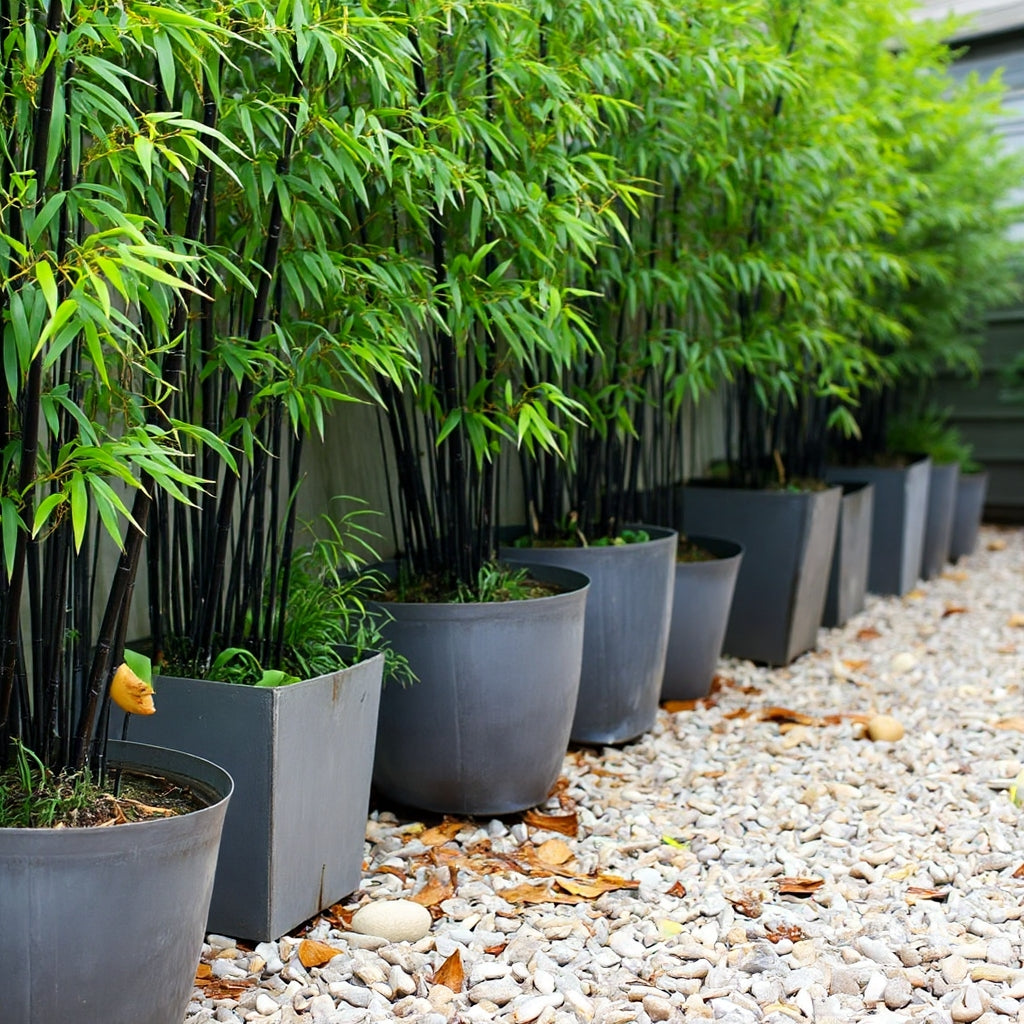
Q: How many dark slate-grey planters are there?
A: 10